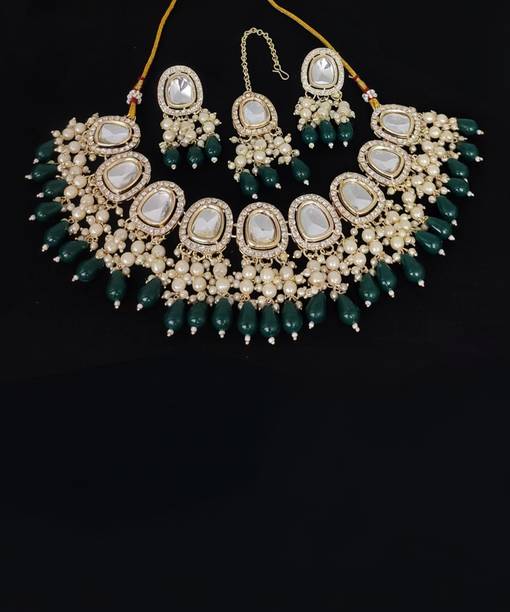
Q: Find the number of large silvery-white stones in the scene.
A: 12